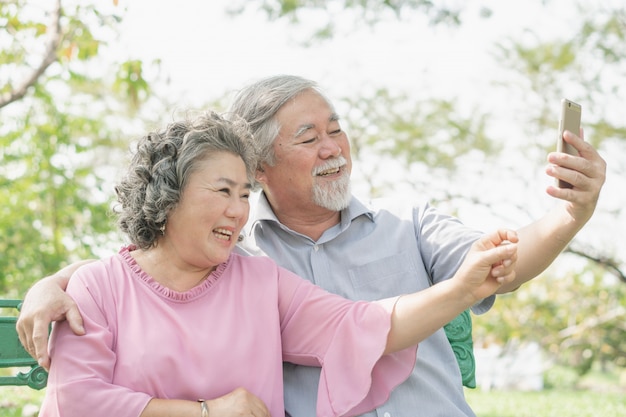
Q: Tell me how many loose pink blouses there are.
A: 1